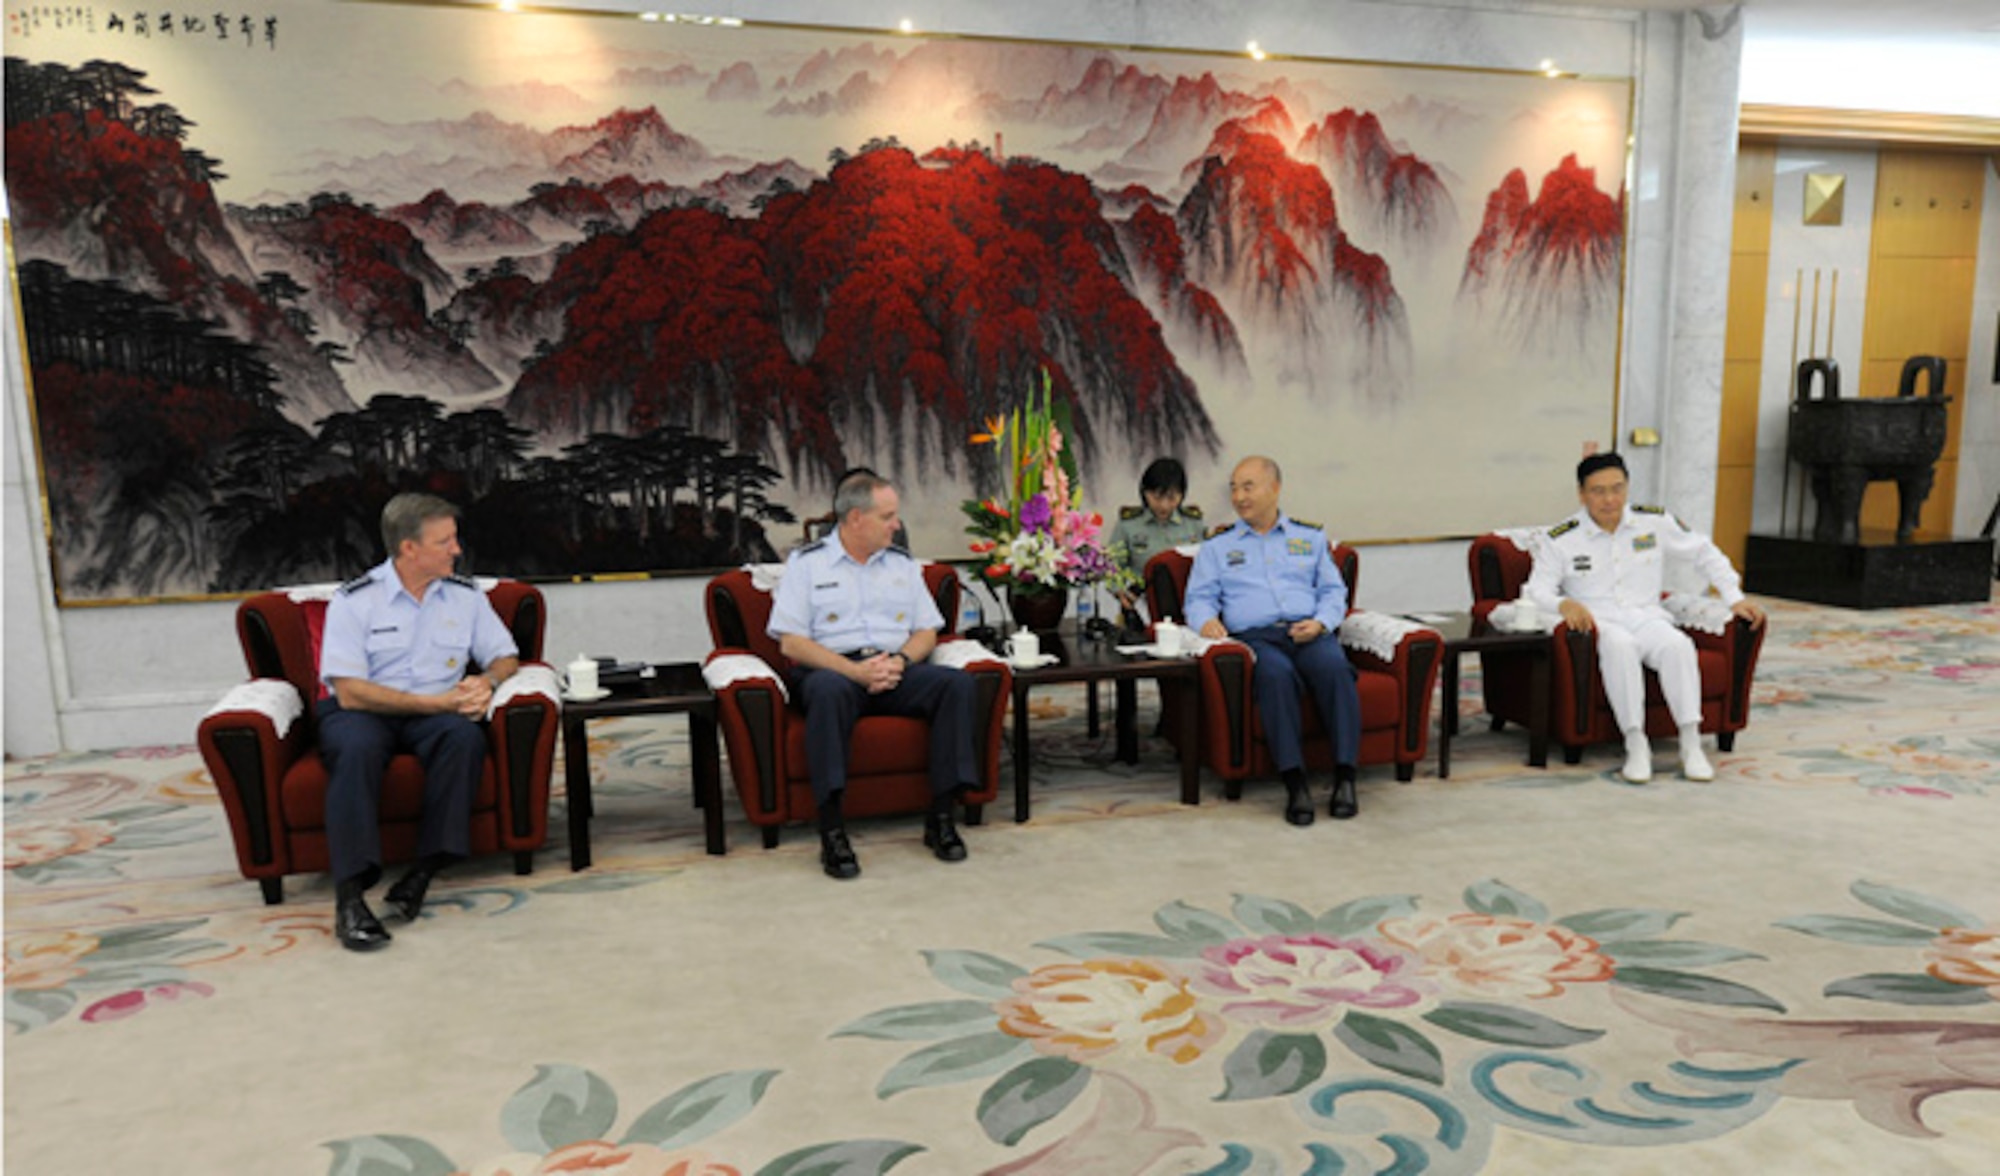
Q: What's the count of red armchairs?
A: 4